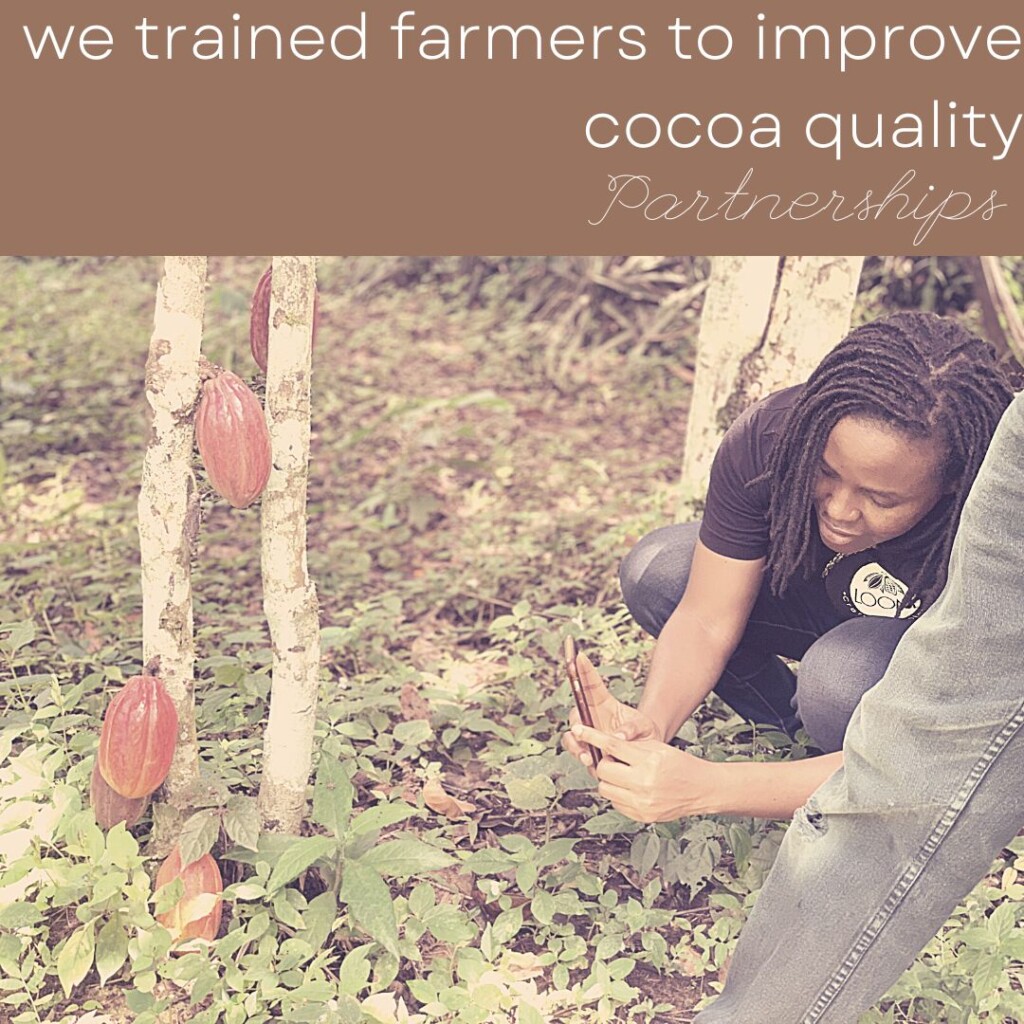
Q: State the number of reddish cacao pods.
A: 5